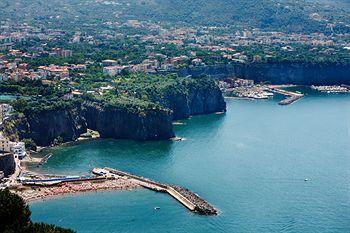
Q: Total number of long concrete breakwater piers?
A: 2